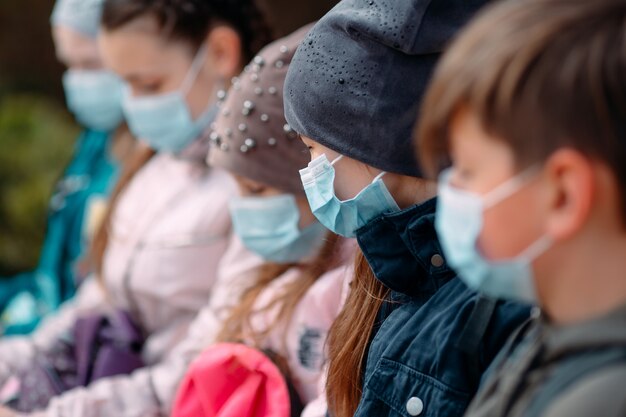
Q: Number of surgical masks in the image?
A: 5